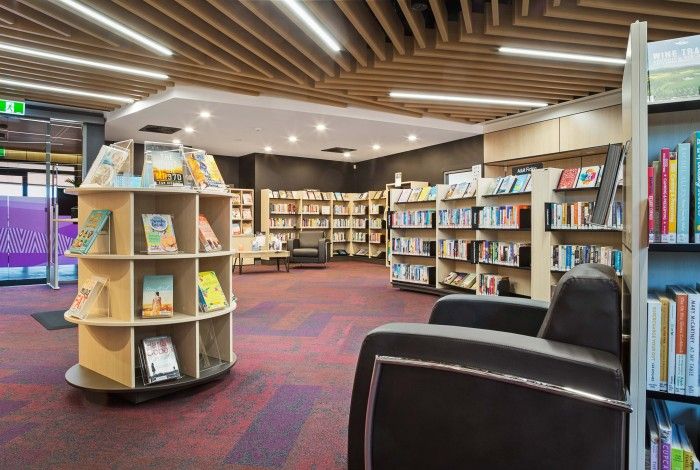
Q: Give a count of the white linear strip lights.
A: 6